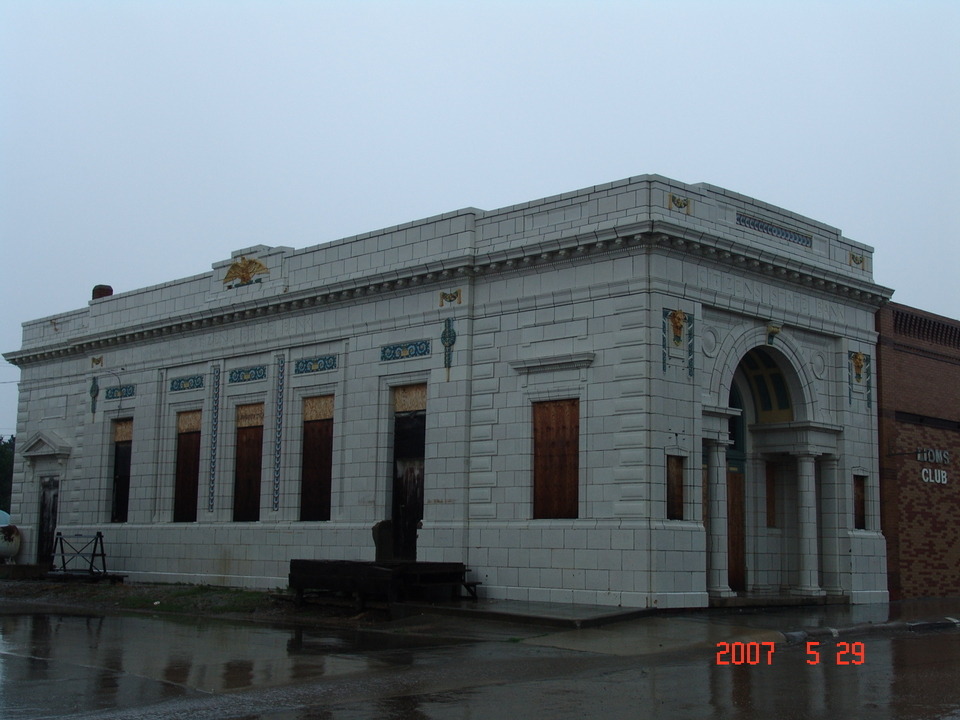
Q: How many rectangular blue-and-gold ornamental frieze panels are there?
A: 5